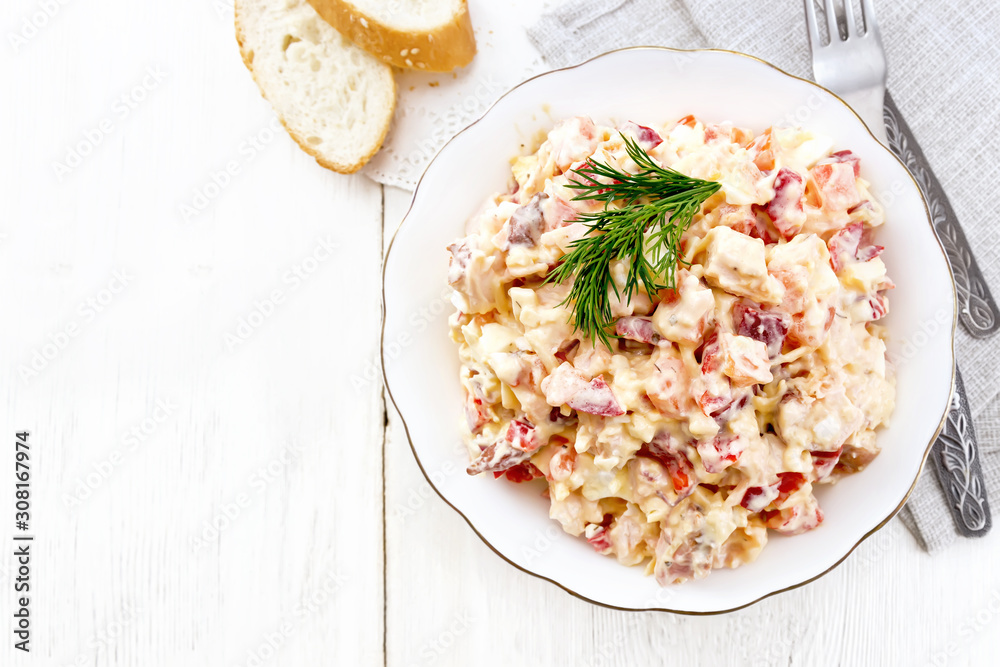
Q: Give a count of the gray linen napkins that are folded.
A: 1